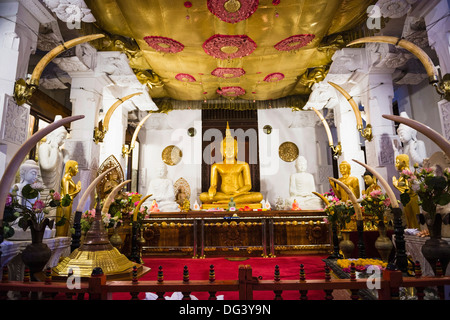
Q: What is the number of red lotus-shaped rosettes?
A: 8